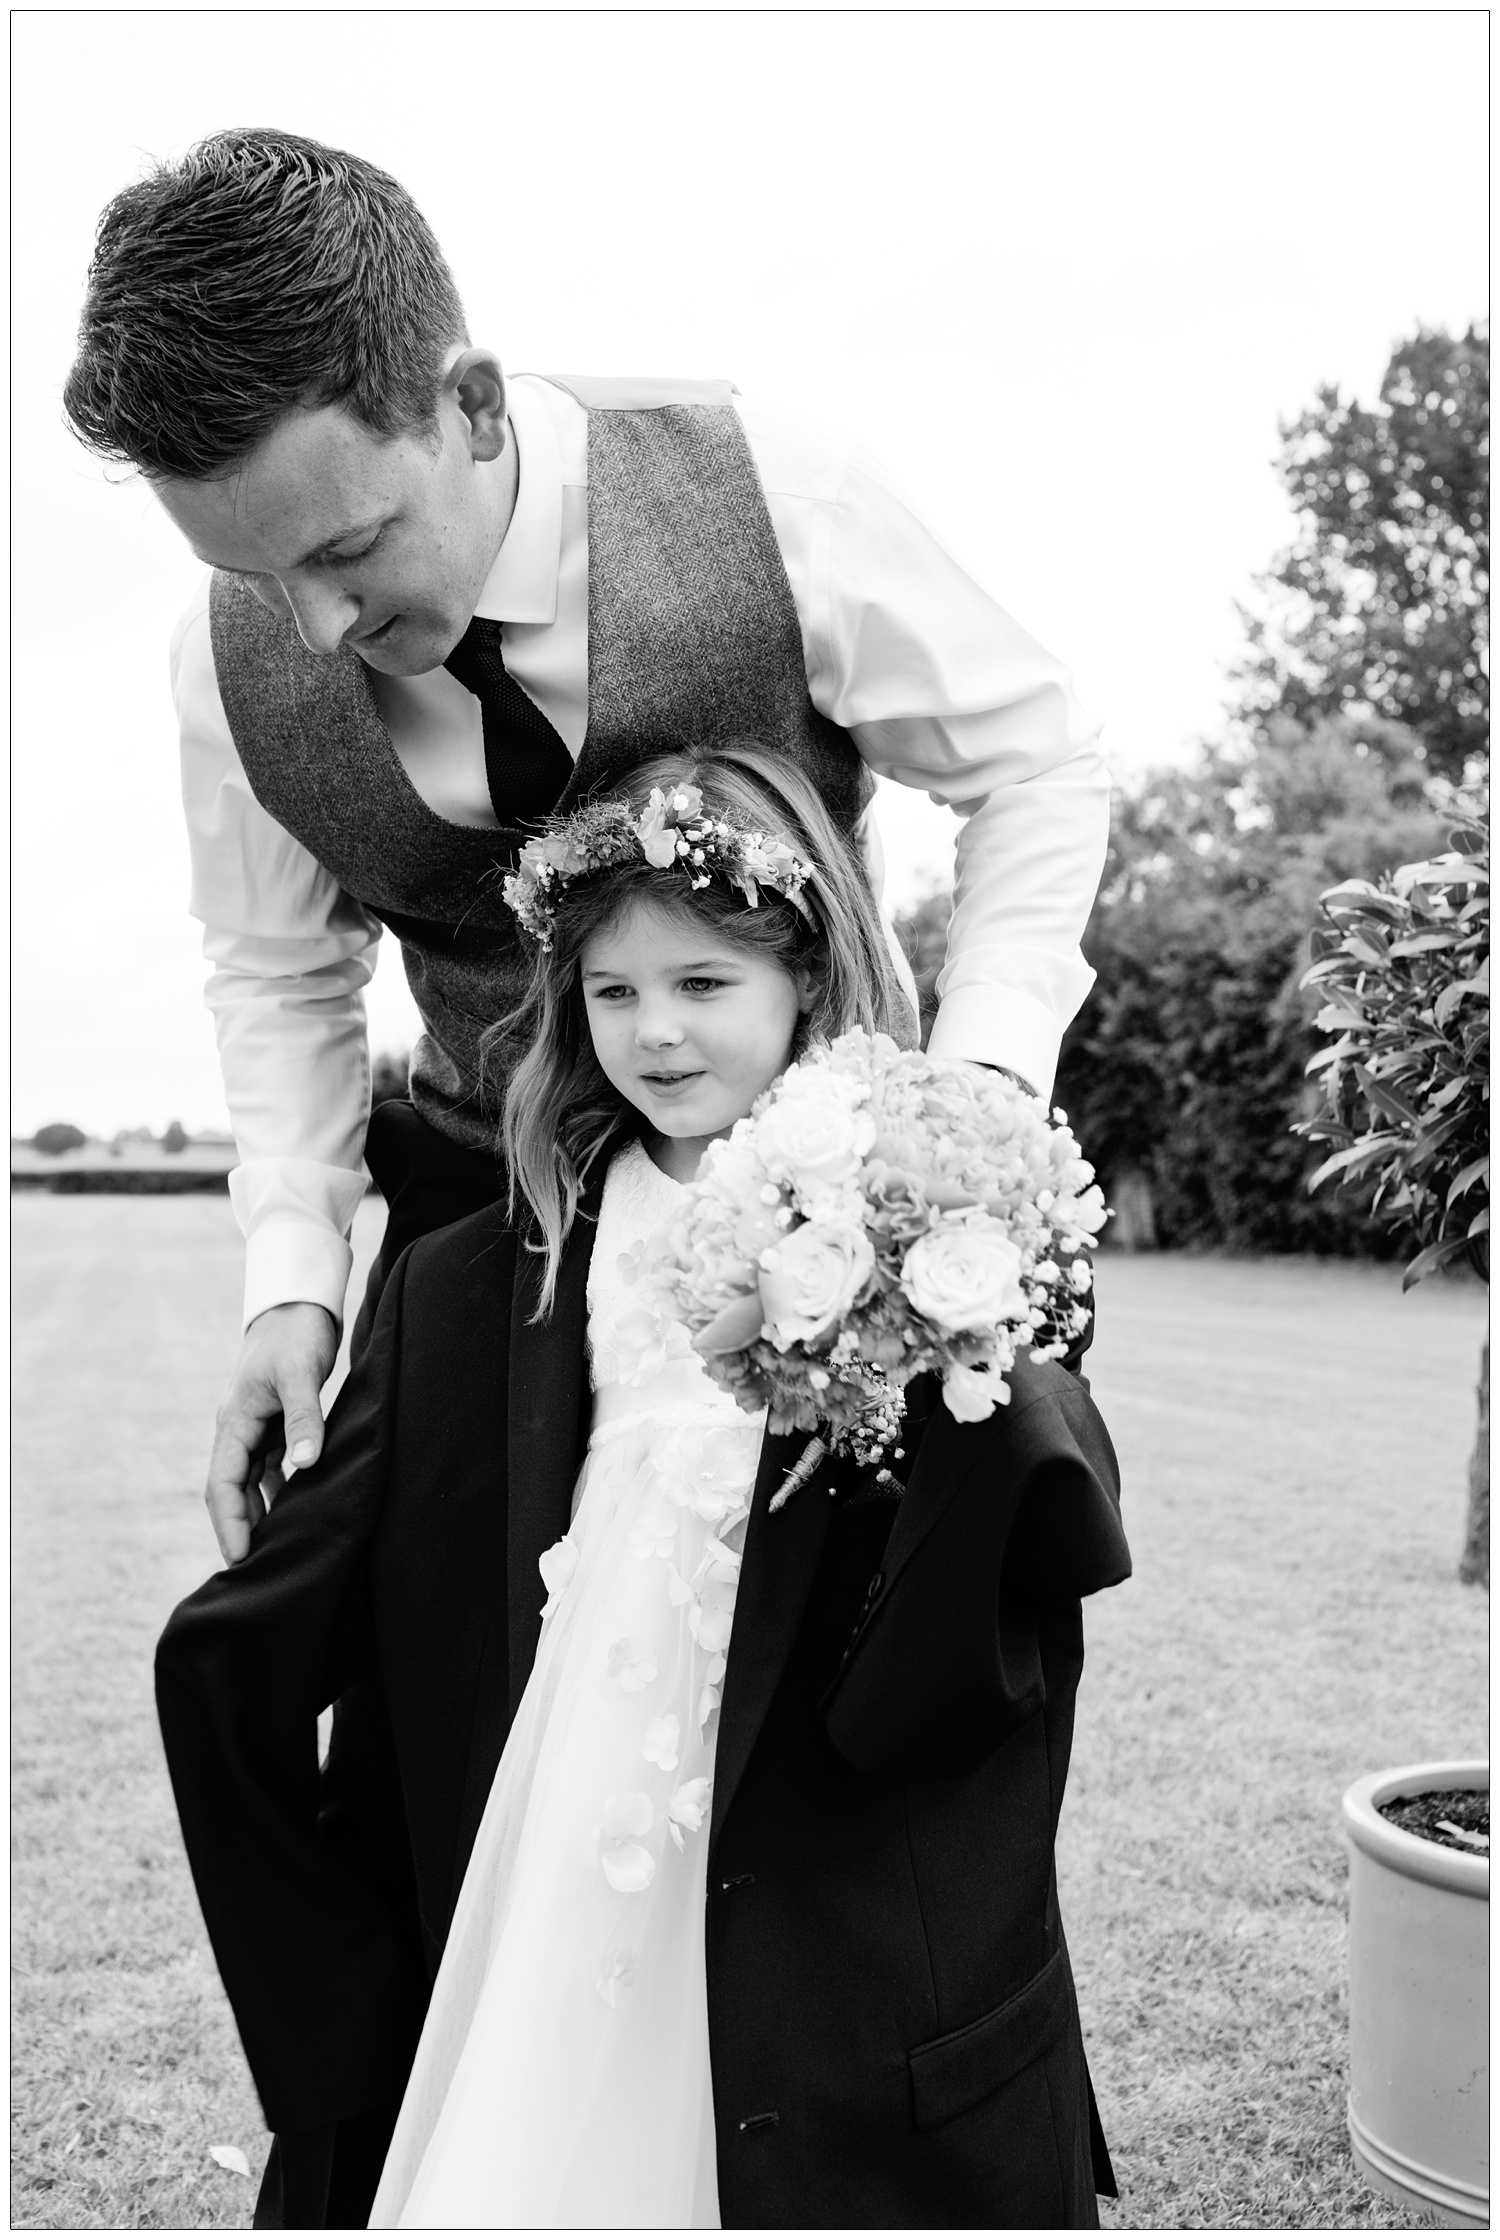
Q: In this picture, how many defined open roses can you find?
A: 3